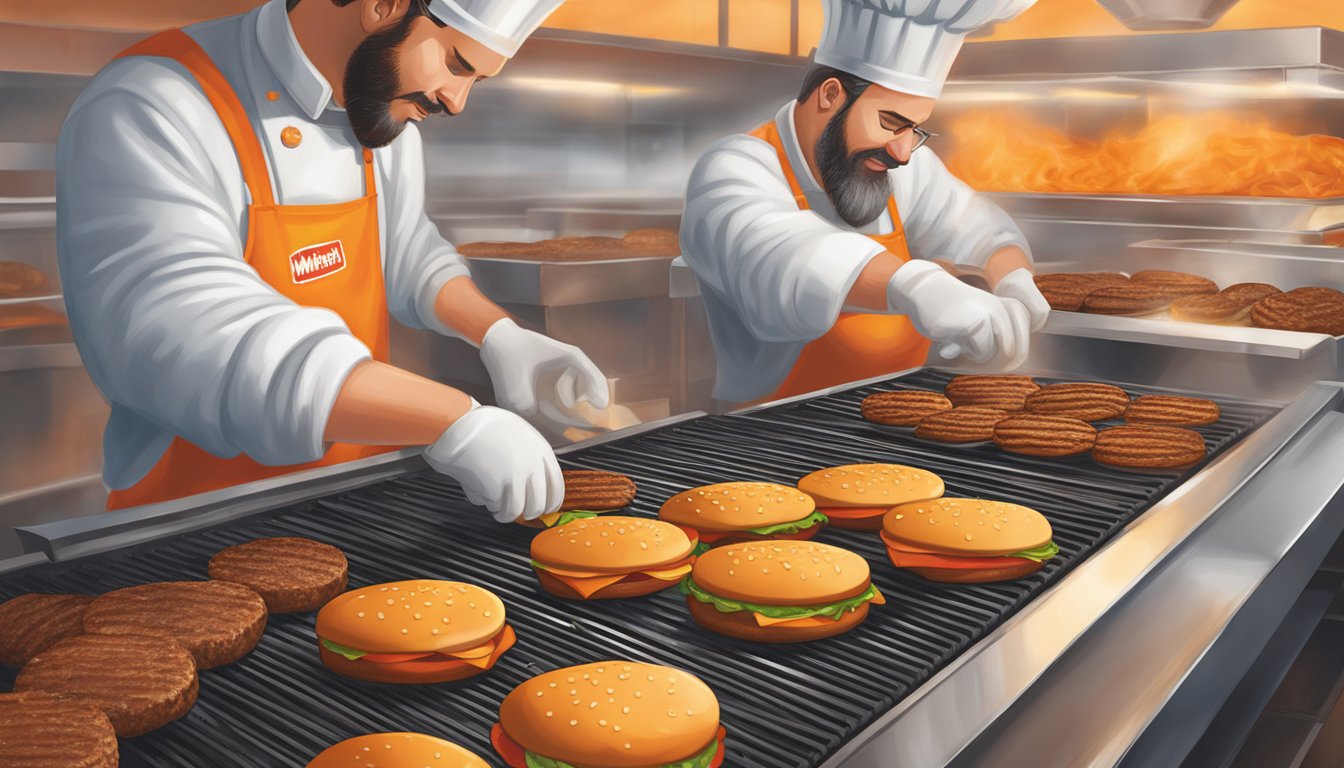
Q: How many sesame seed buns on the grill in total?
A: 8